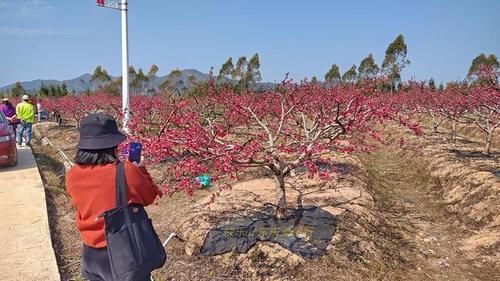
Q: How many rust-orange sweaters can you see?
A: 1